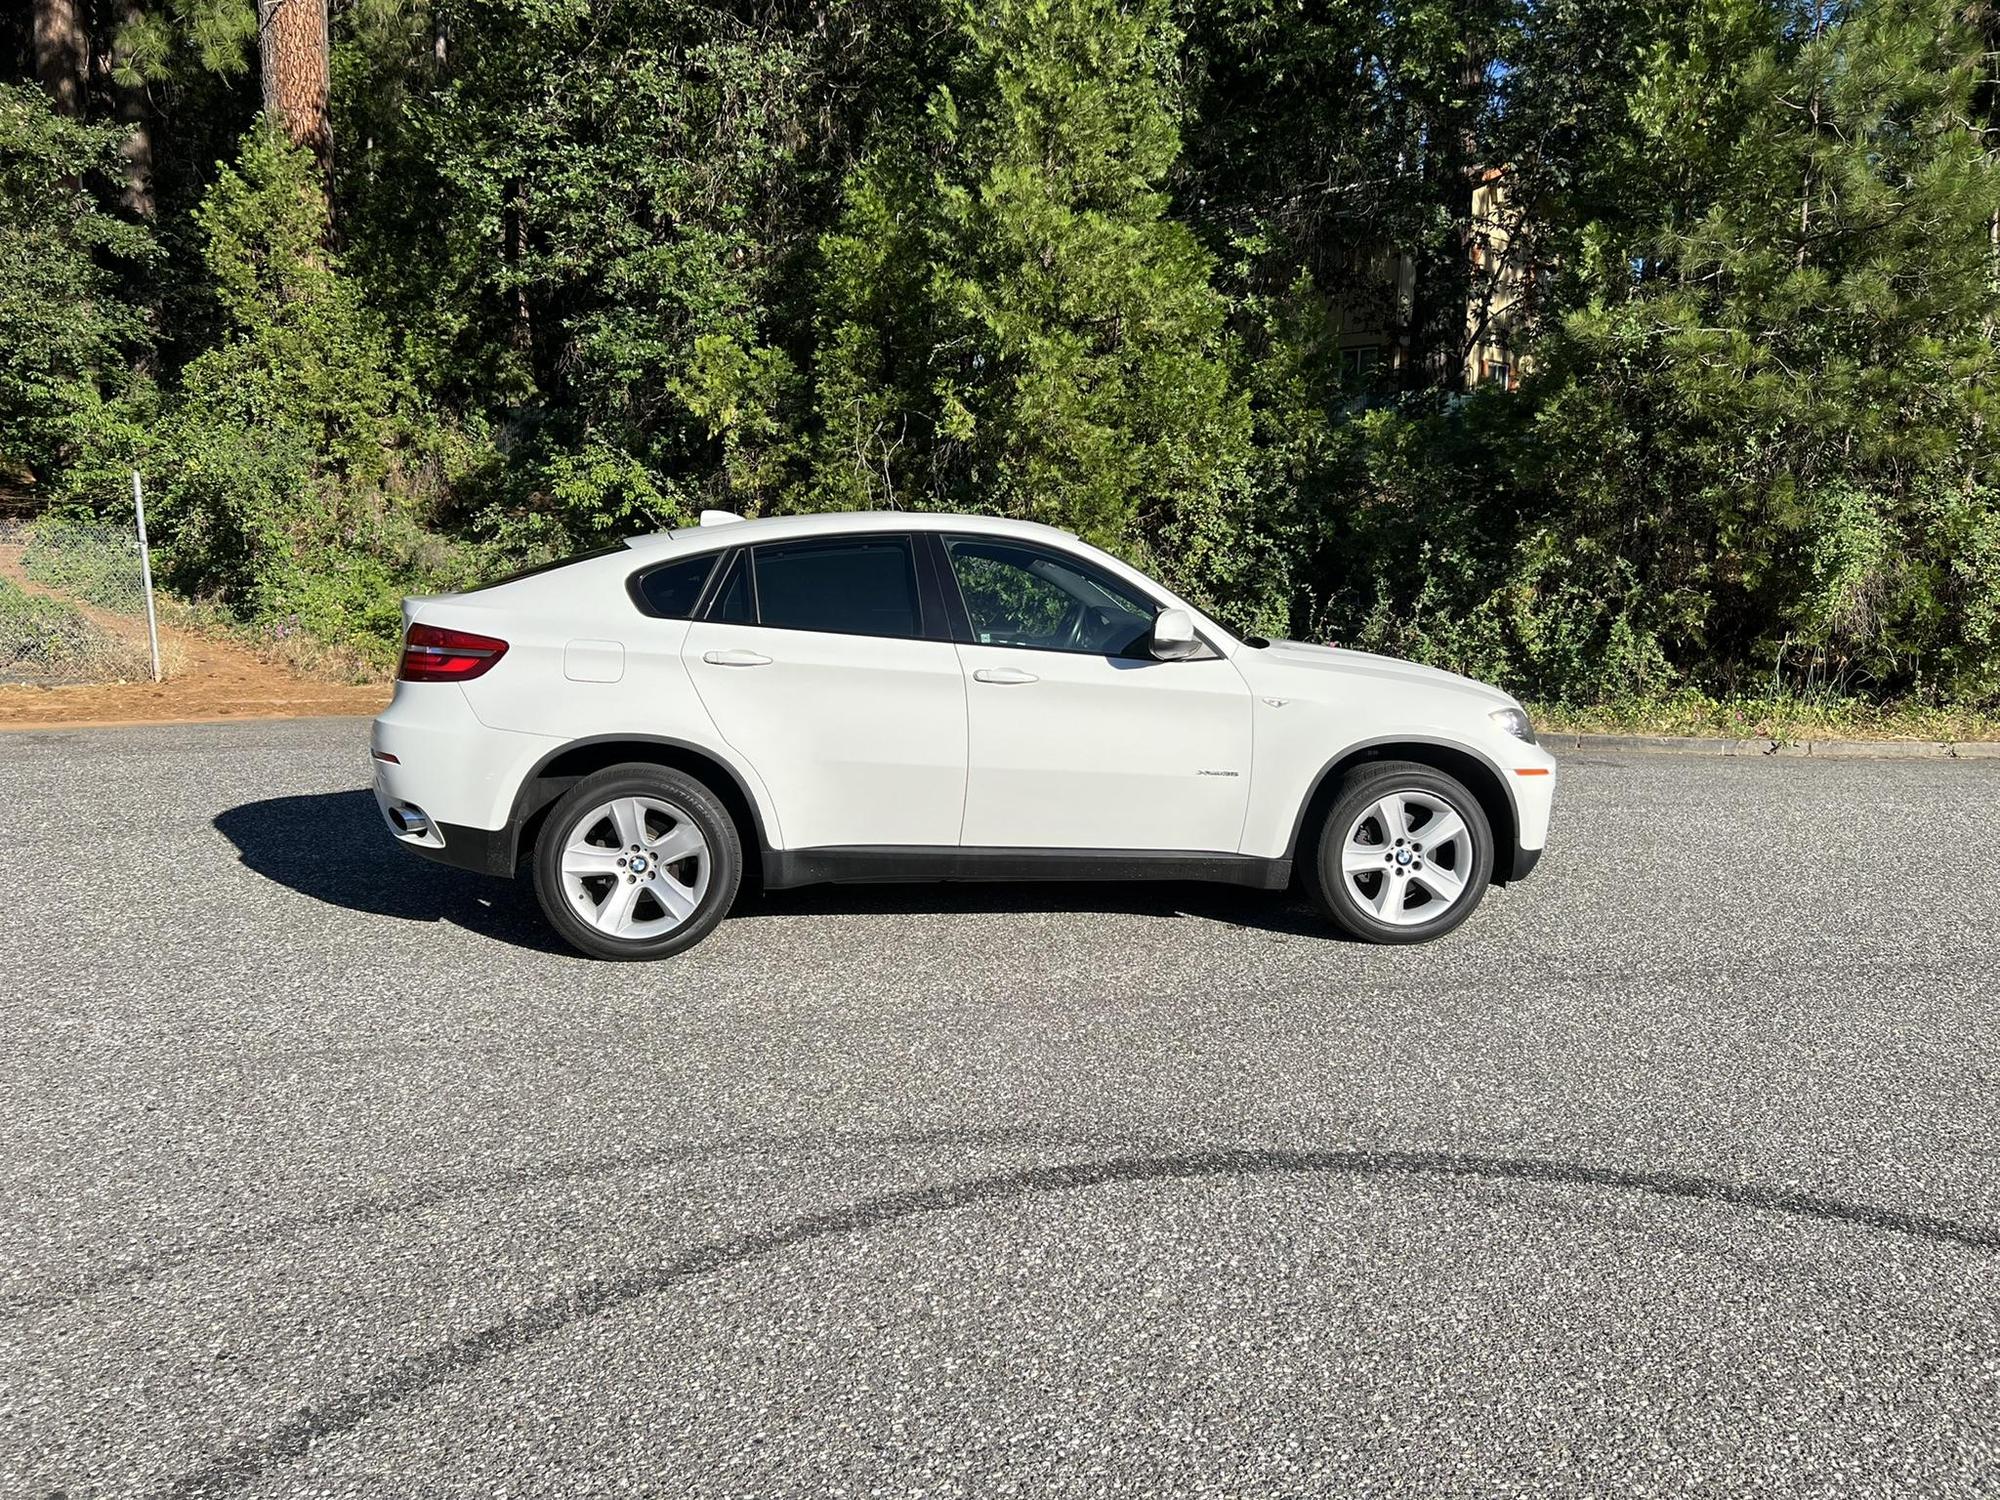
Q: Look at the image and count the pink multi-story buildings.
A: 0